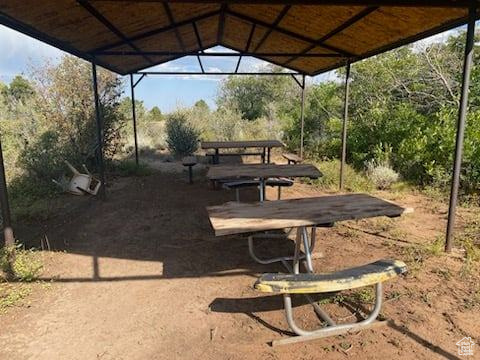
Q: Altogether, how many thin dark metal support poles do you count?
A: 6